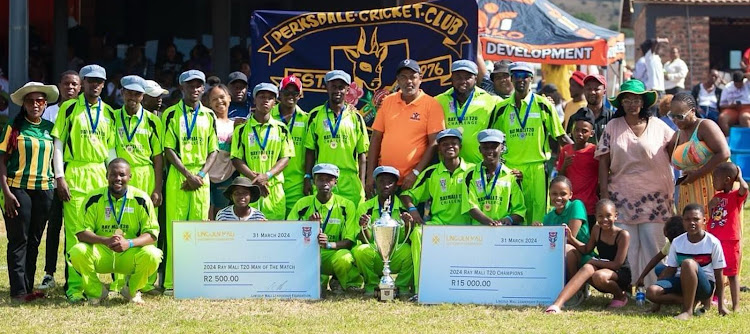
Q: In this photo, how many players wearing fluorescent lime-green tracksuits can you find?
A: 13